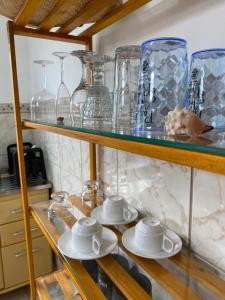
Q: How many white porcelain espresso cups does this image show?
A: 3